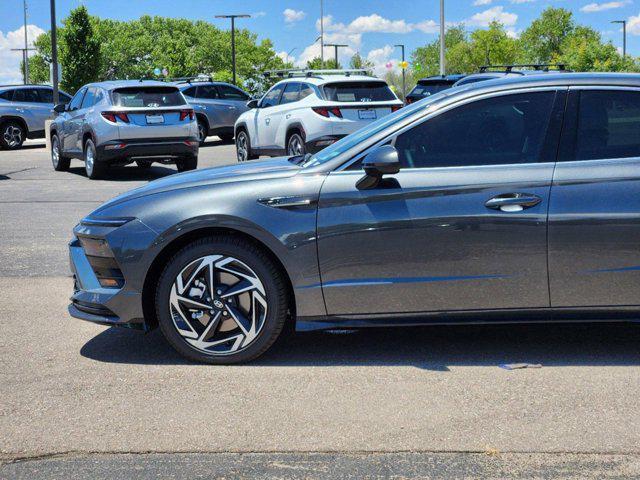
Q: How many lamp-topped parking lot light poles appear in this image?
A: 5